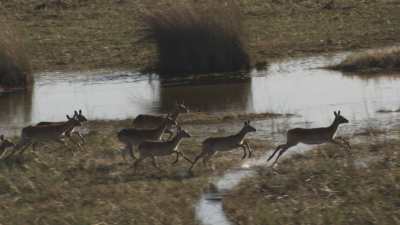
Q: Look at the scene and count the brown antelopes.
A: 8